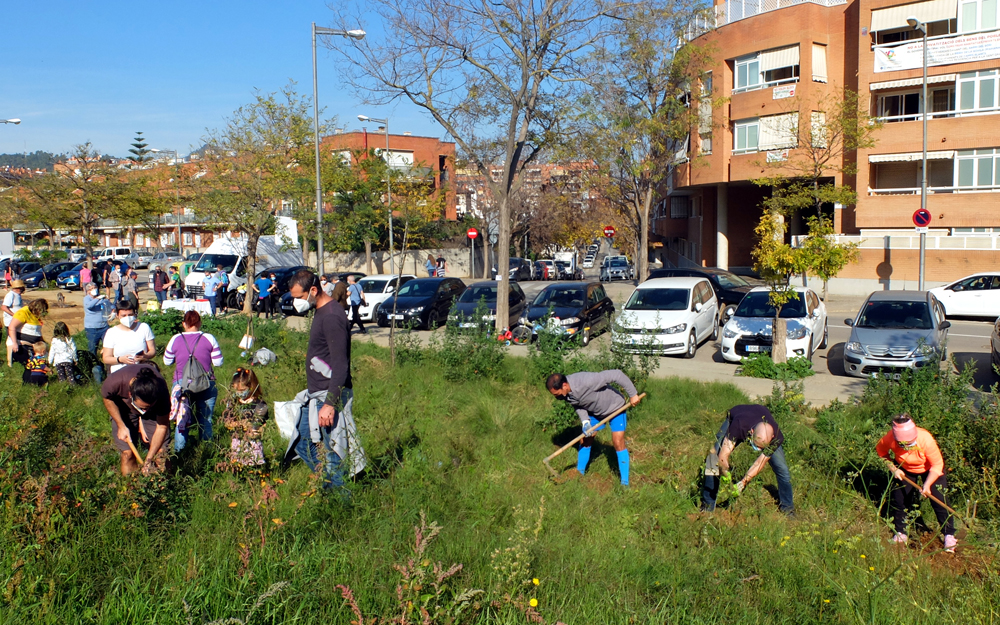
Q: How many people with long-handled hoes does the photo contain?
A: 2